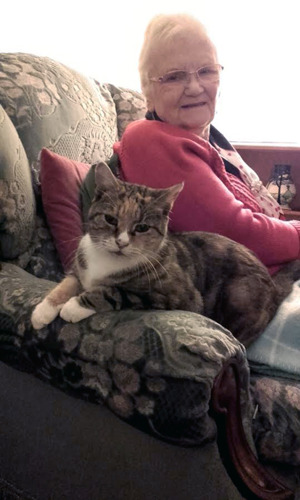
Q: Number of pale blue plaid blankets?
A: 1